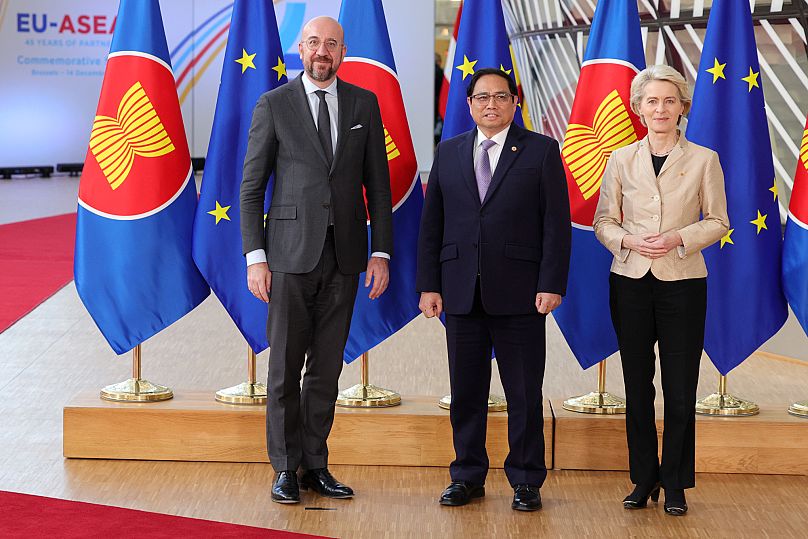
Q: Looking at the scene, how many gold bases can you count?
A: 7